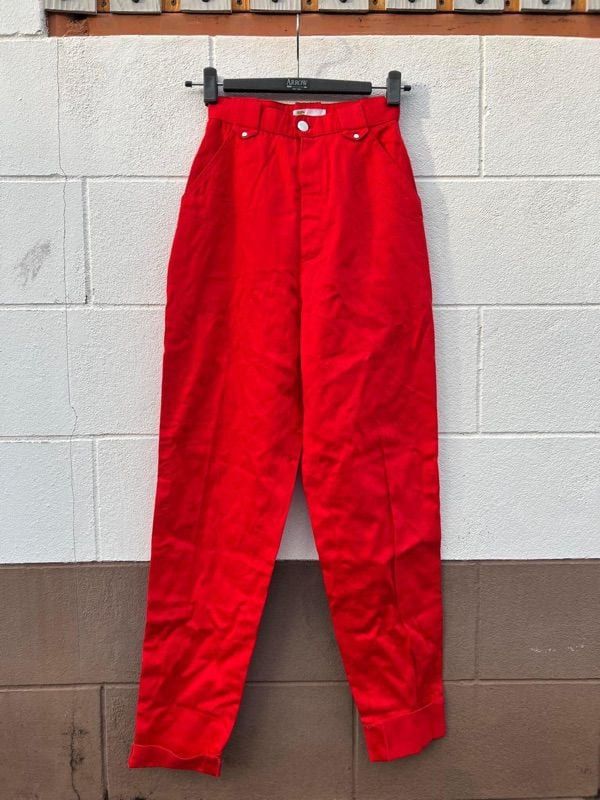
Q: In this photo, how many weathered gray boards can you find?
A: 9